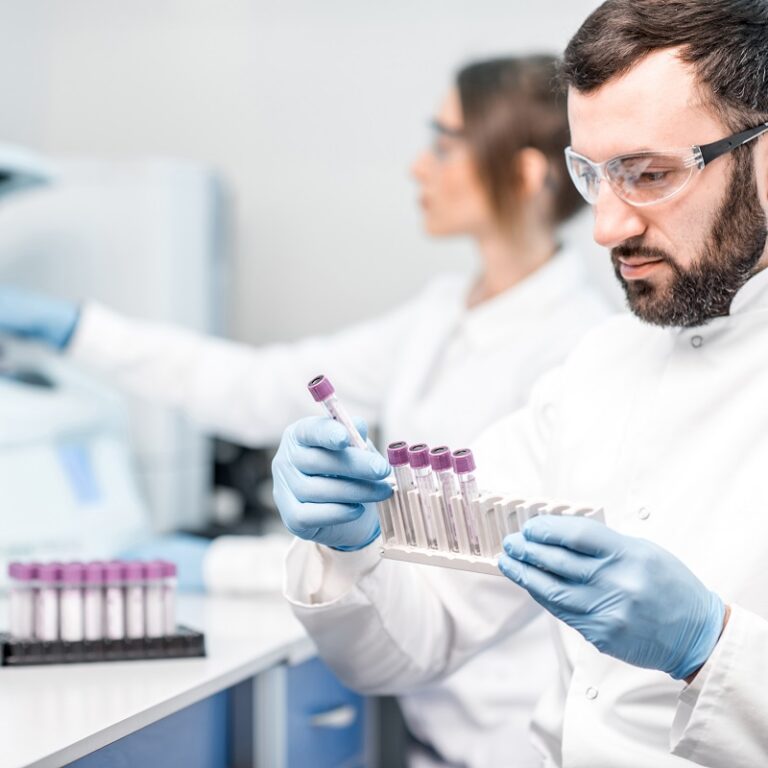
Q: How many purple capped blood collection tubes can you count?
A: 13